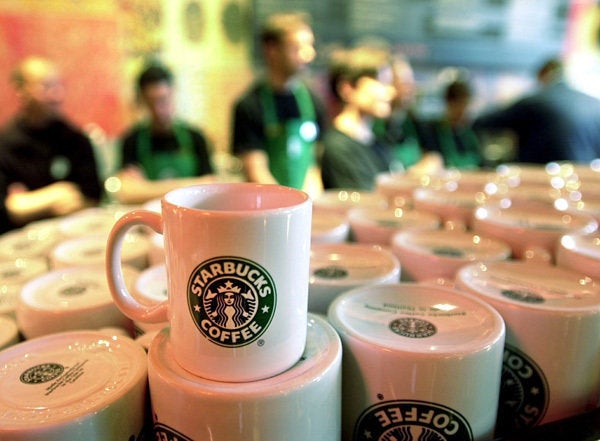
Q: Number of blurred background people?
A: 7